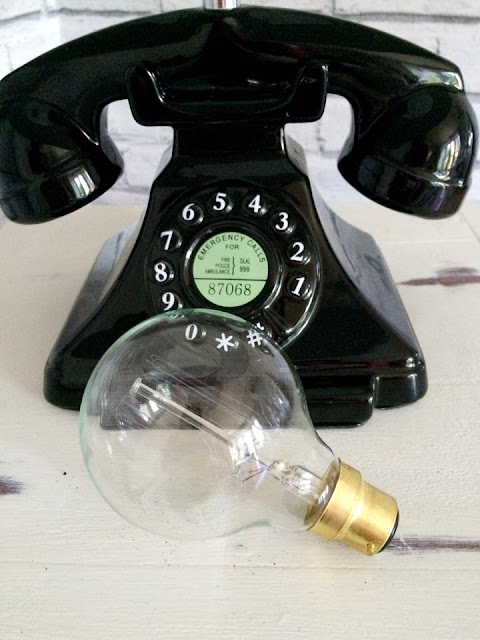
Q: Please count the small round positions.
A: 12